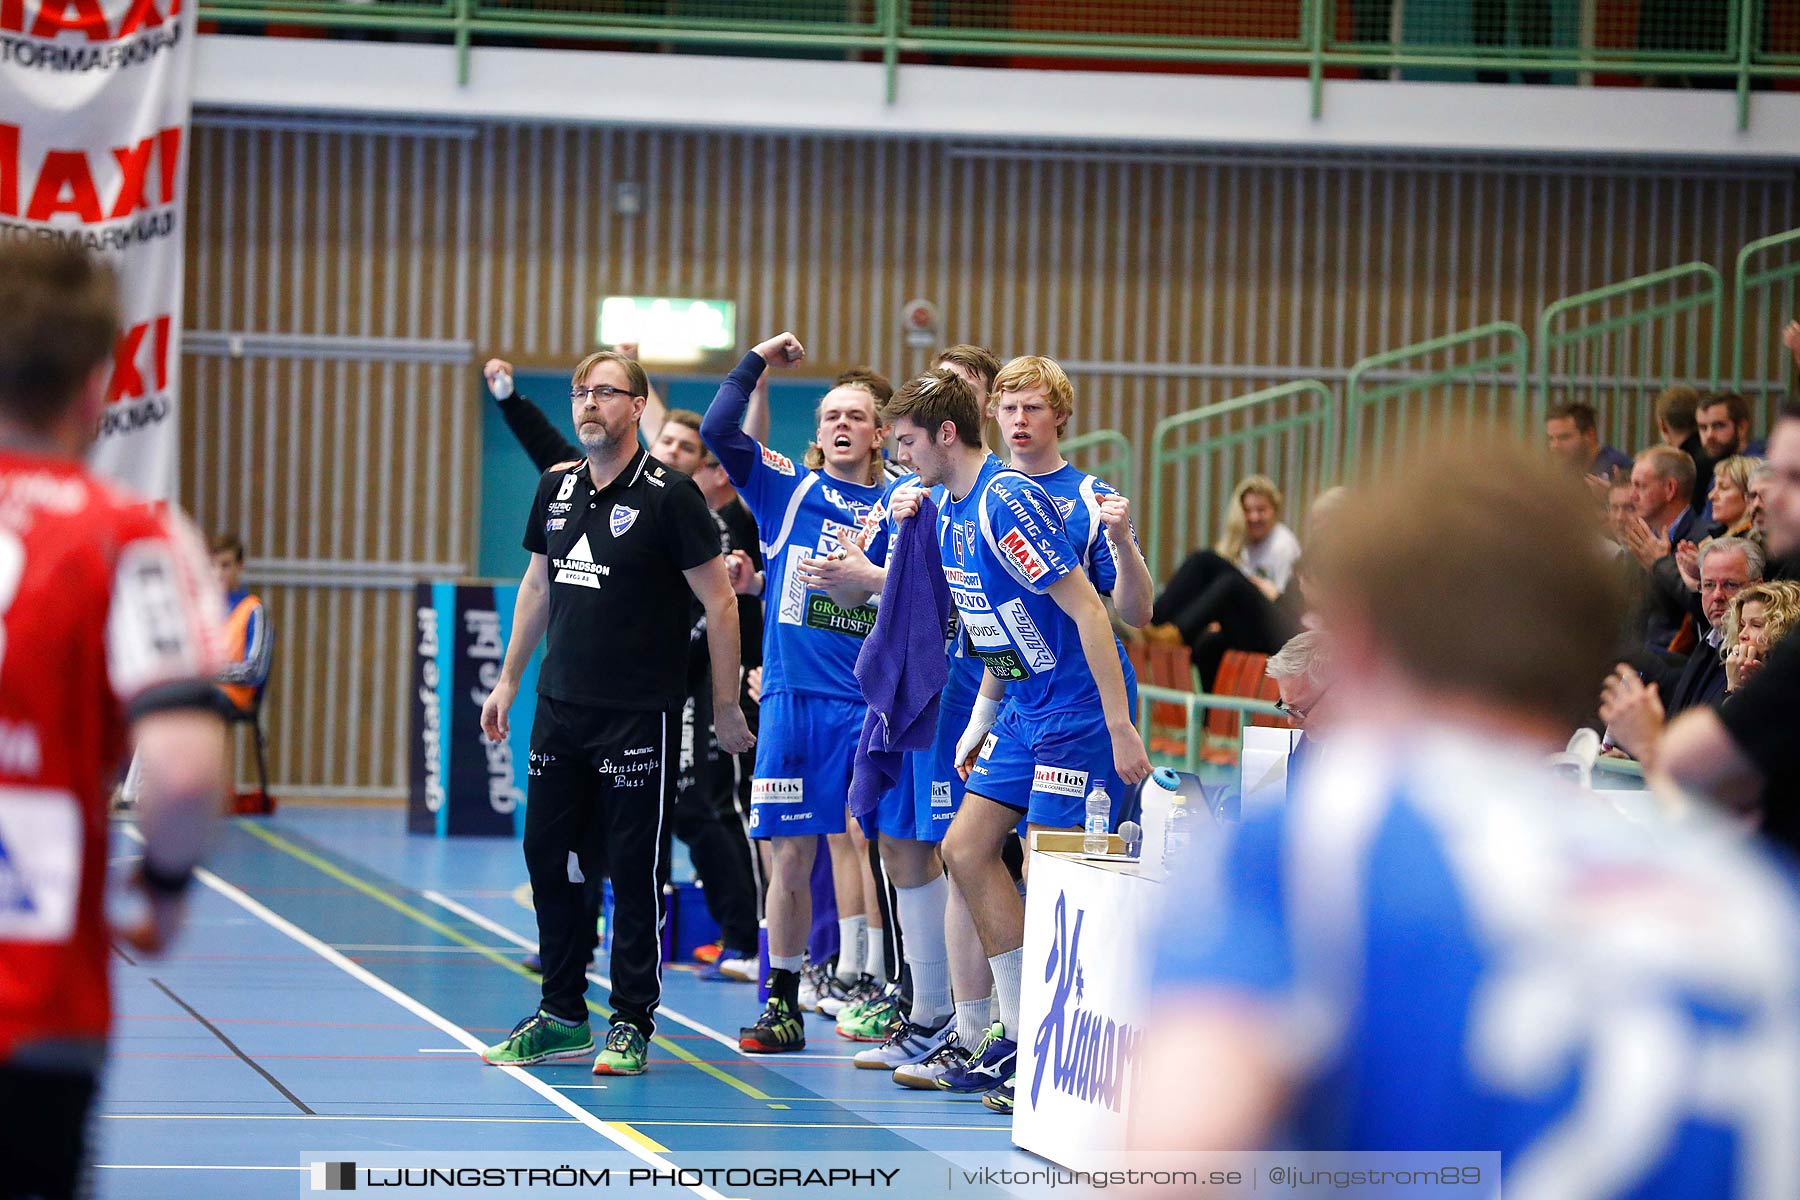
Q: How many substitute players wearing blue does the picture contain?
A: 4